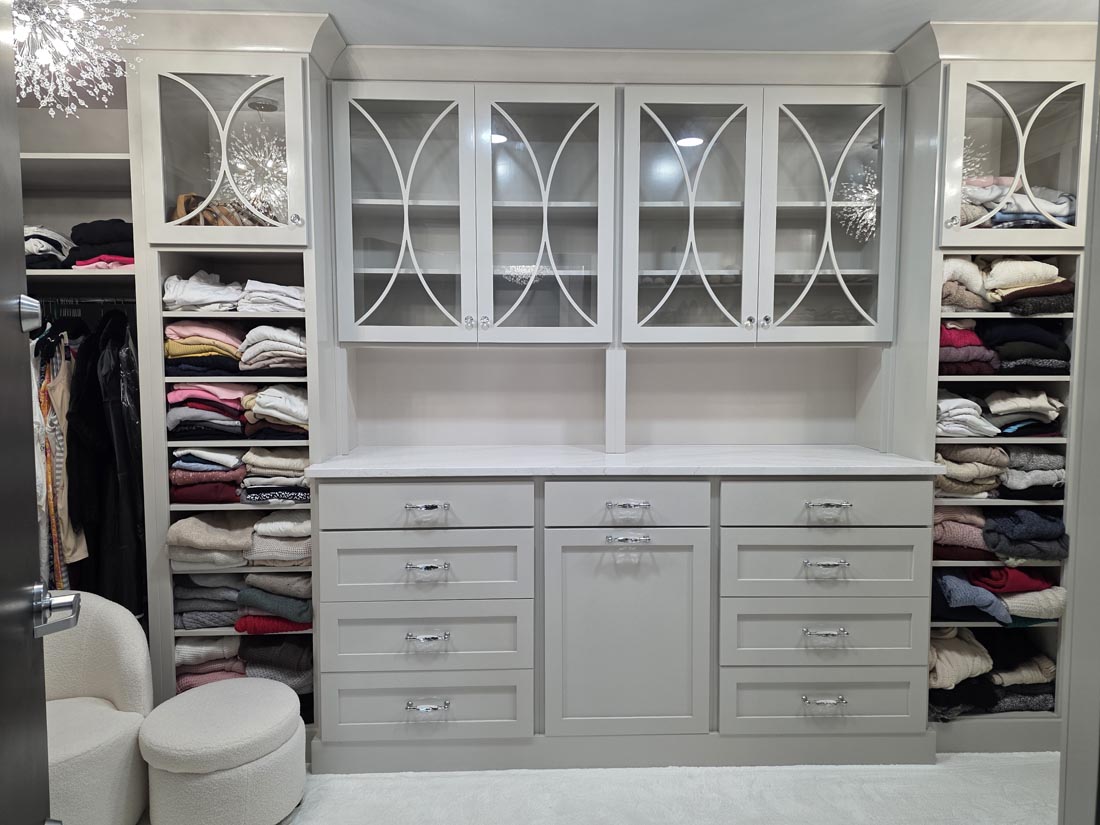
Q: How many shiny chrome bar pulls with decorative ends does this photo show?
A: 10